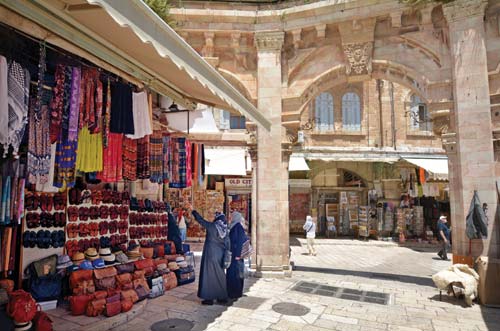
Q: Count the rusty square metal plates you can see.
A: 1